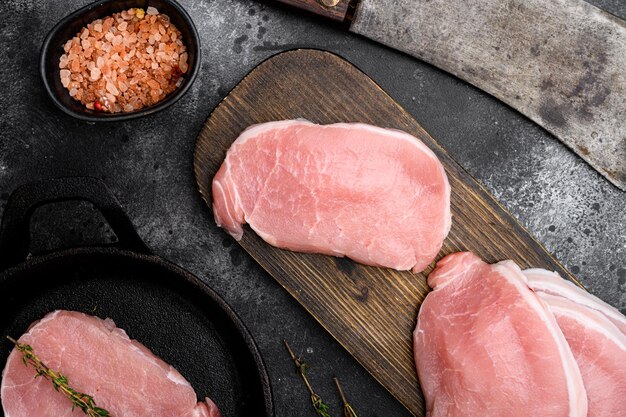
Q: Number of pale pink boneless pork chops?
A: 5